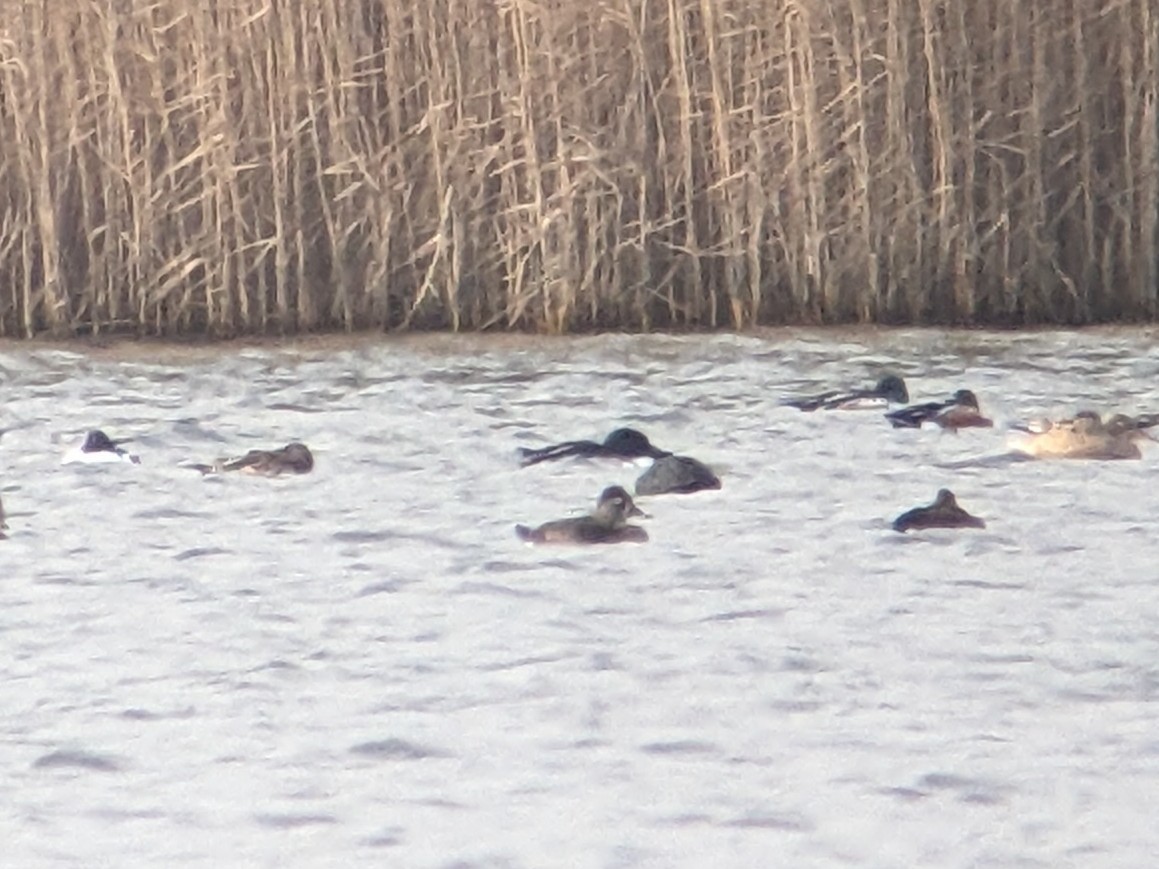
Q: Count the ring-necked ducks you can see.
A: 1